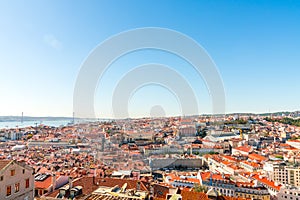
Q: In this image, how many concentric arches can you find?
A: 2